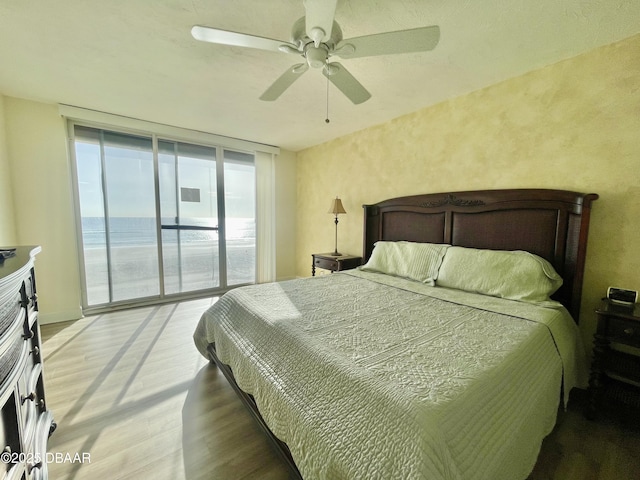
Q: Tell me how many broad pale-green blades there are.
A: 5